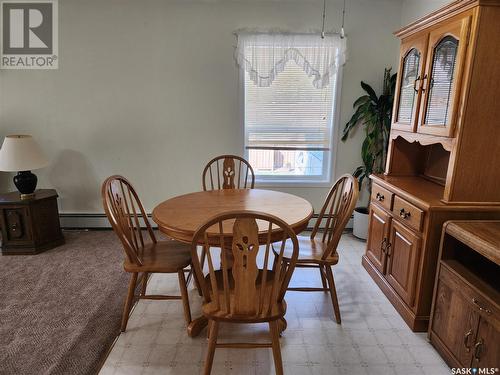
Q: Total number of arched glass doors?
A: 2